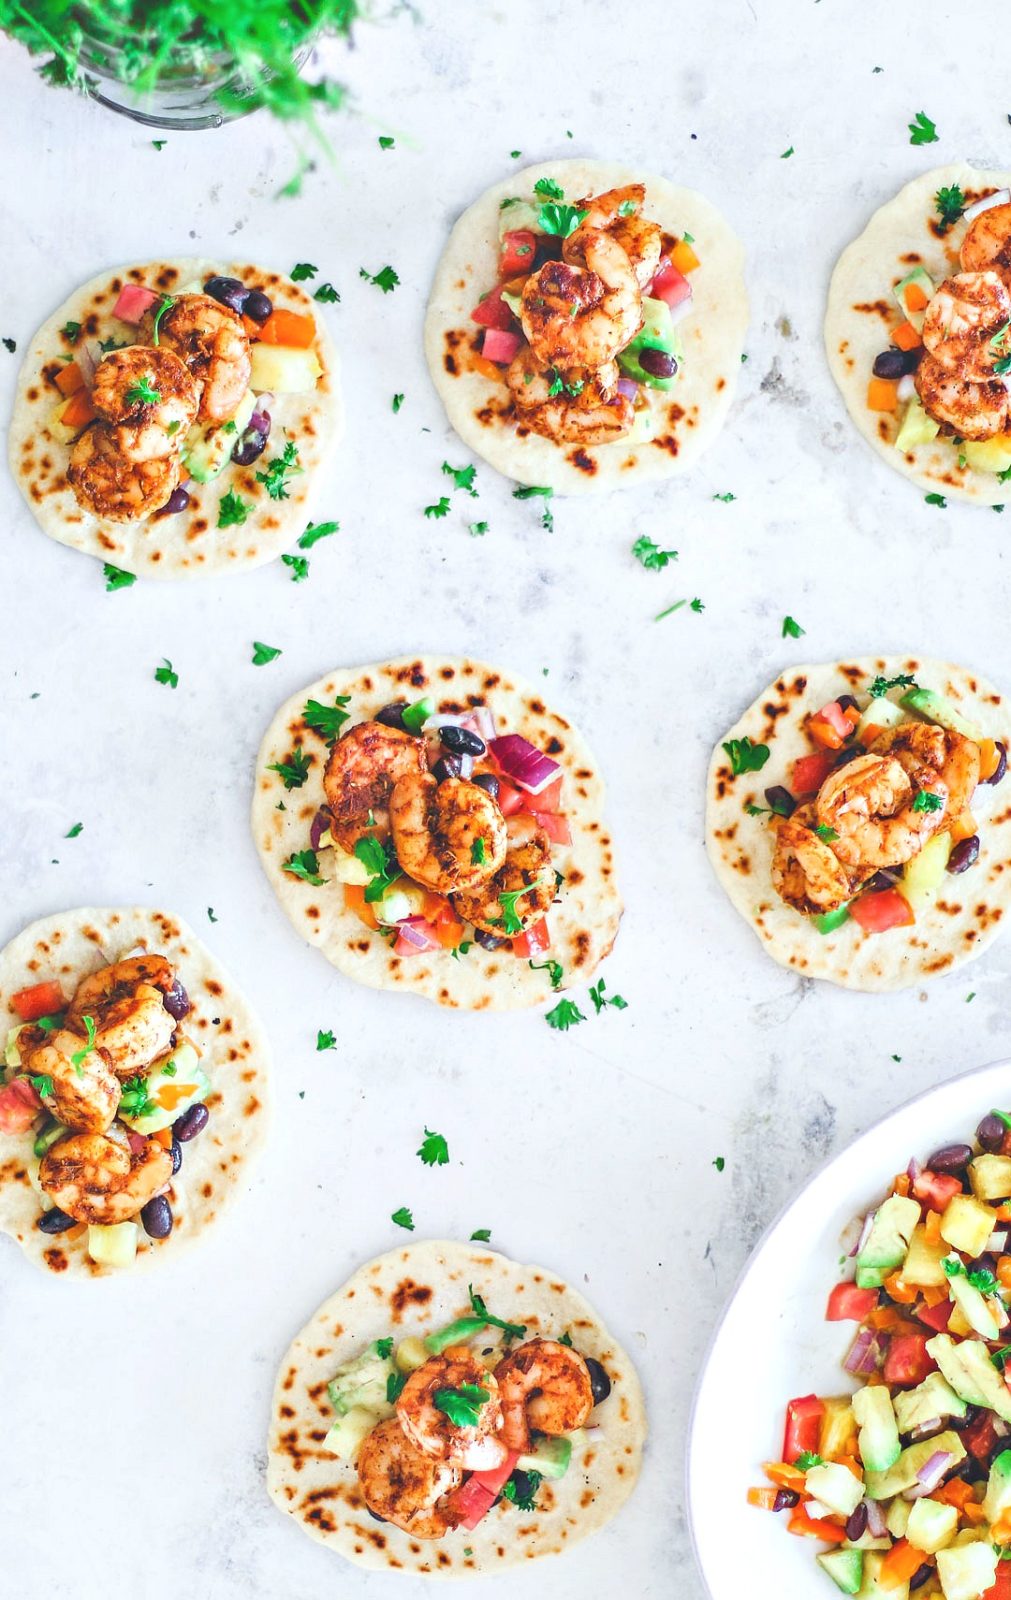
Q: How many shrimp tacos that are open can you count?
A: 7